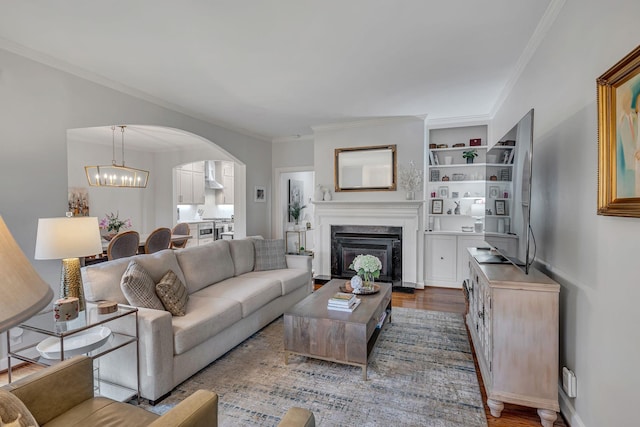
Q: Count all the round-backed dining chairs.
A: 3